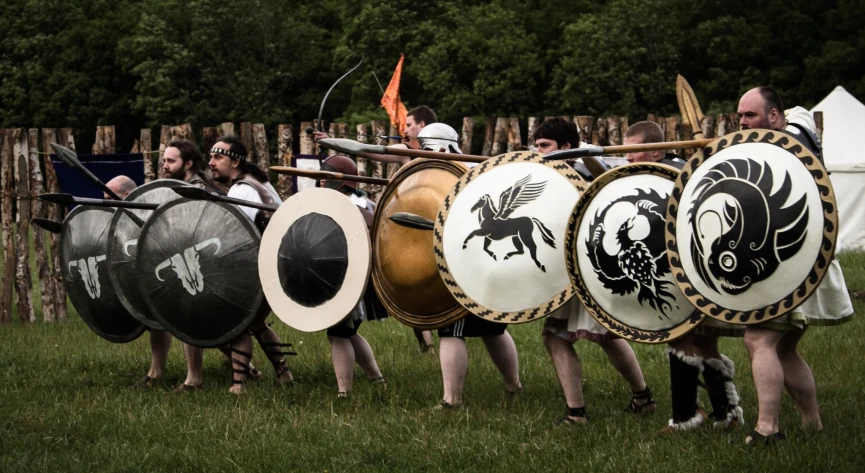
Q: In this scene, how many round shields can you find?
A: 8